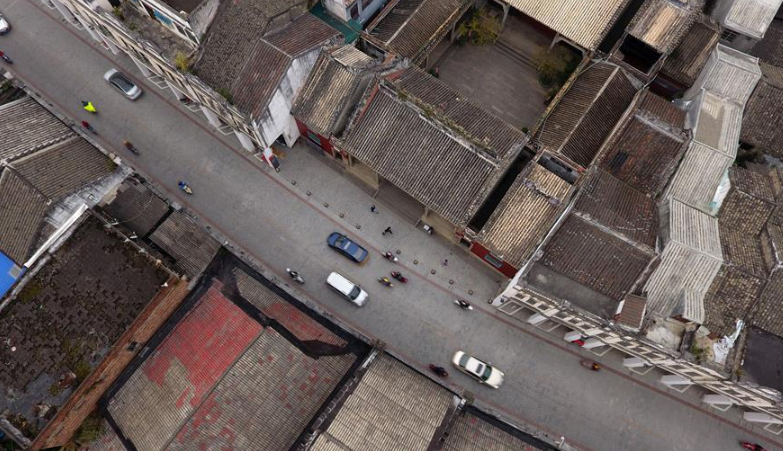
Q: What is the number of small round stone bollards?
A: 12